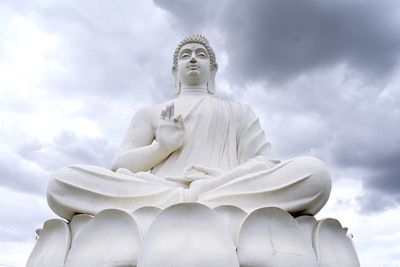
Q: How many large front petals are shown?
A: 5